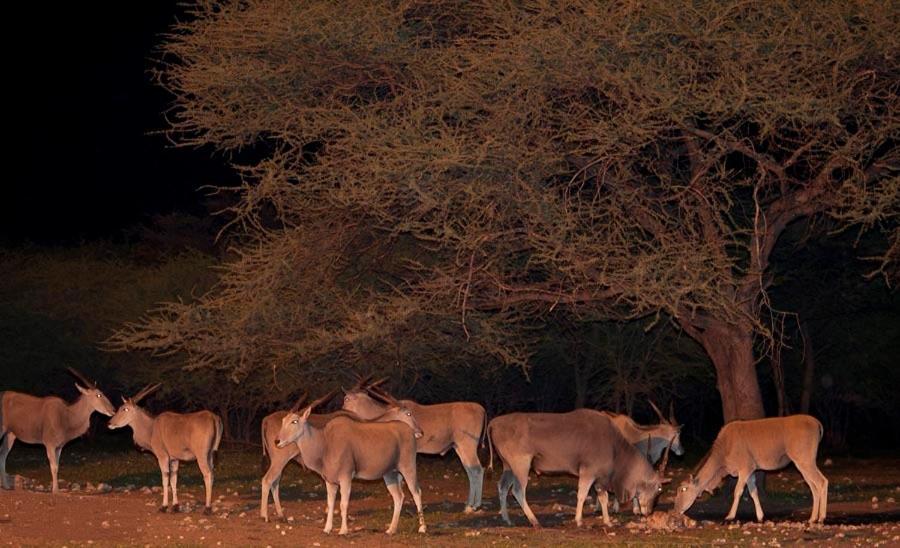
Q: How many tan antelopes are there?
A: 8